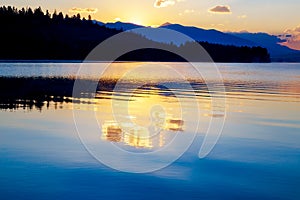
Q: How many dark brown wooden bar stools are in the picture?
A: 0